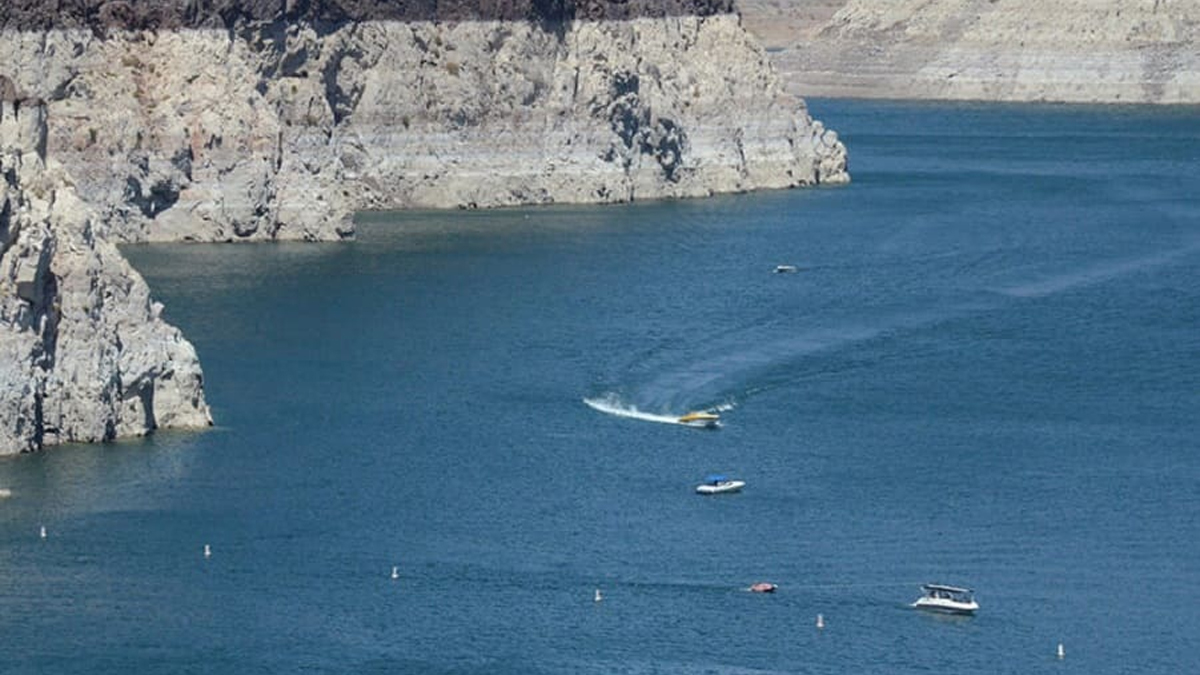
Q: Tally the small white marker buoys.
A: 6